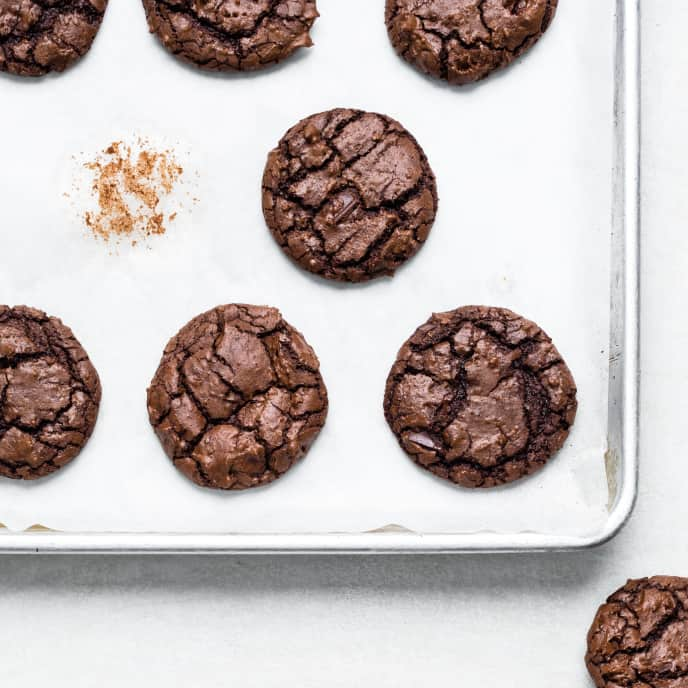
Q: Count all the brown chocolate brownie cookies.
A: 8